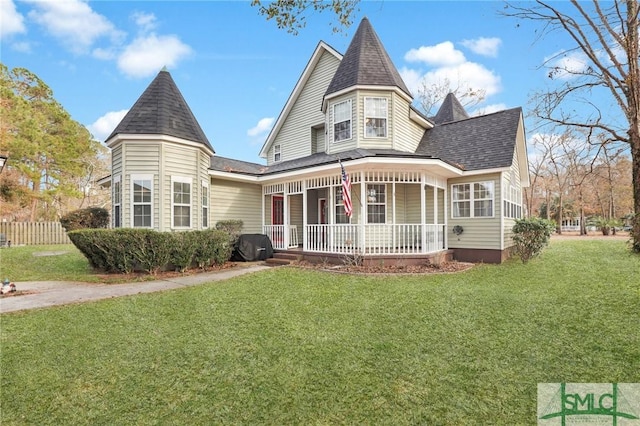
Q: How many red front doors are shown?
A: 2